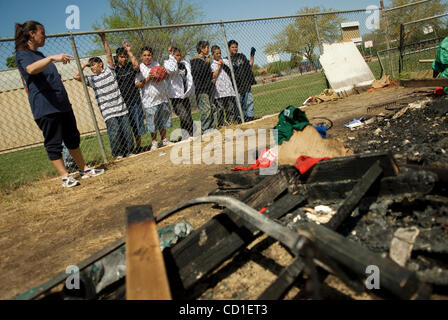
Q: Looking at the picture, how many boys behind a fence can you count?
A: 7